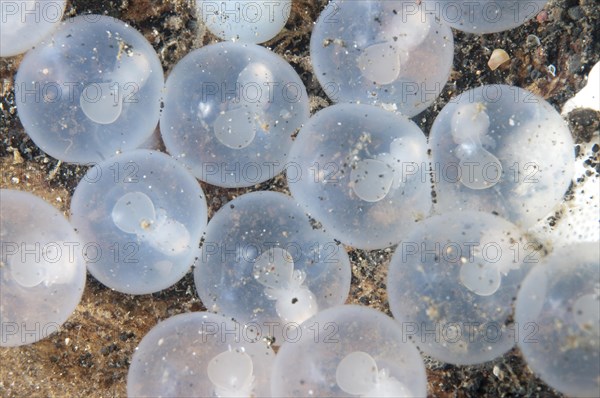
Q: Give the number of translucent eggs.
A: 15